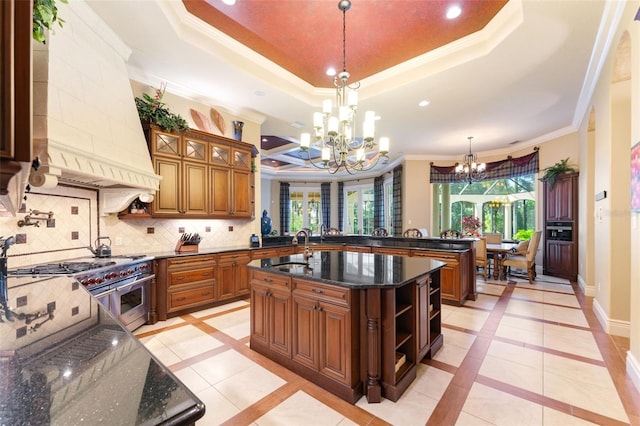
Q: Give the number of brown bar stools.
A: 5